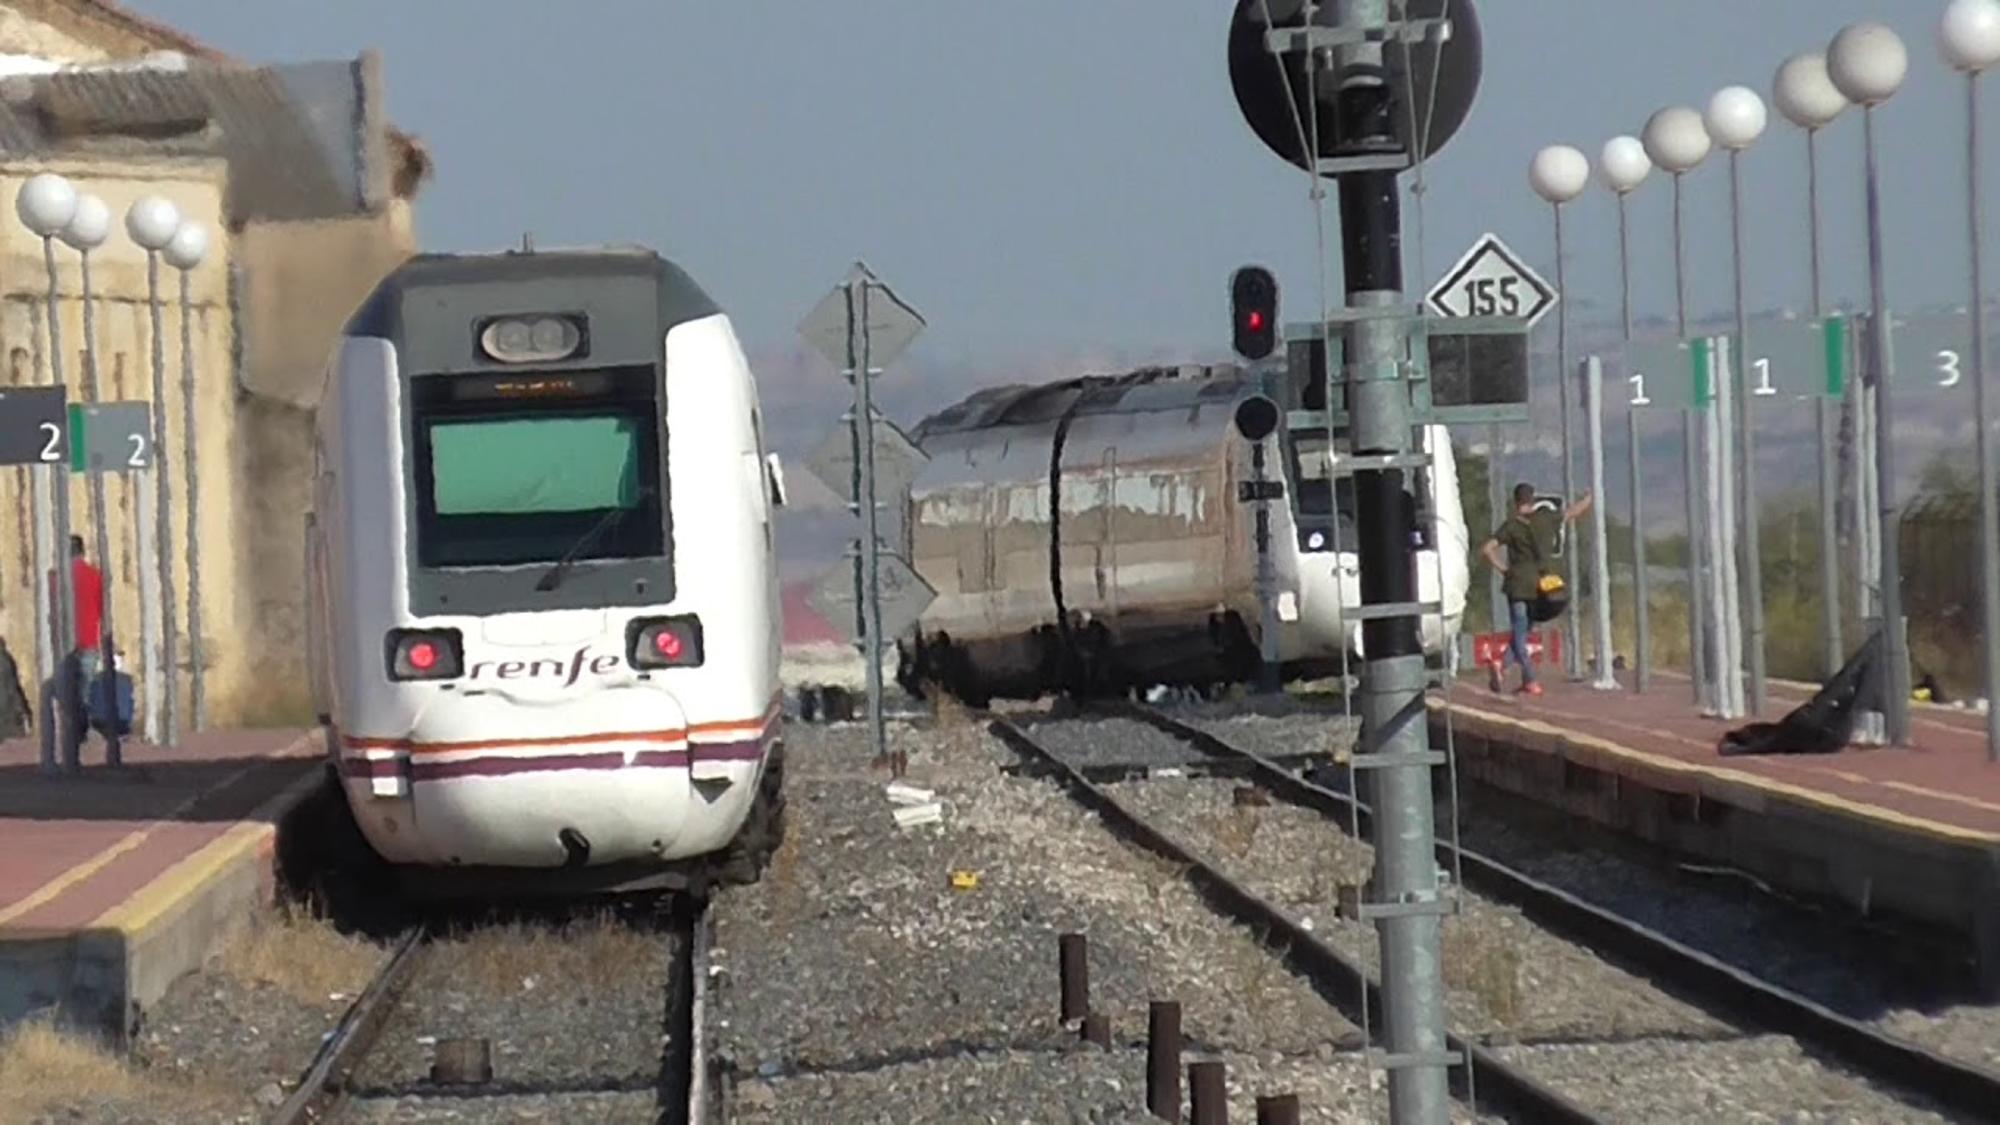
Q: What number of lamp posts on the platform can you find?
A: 11